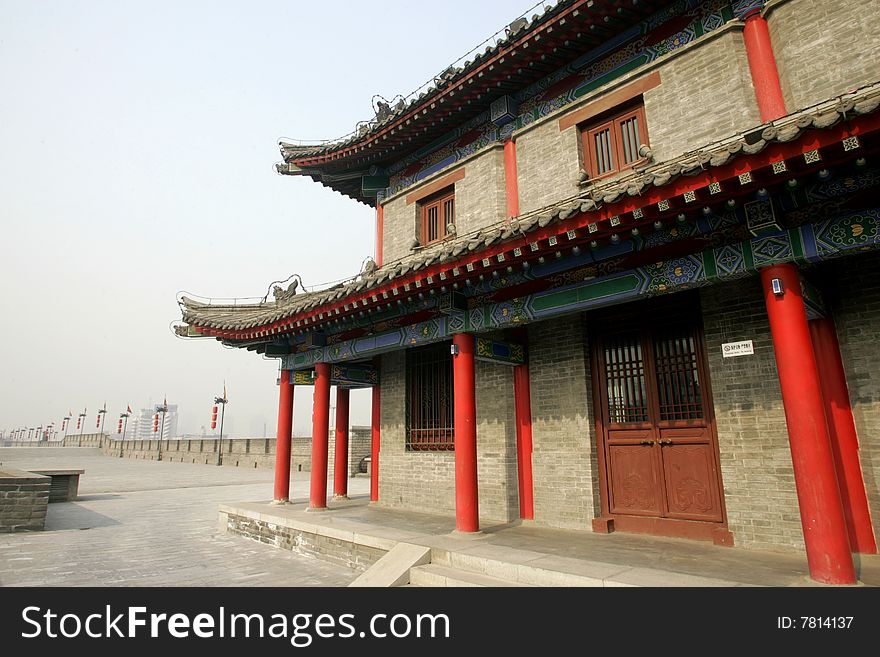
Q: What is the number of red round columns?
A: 11